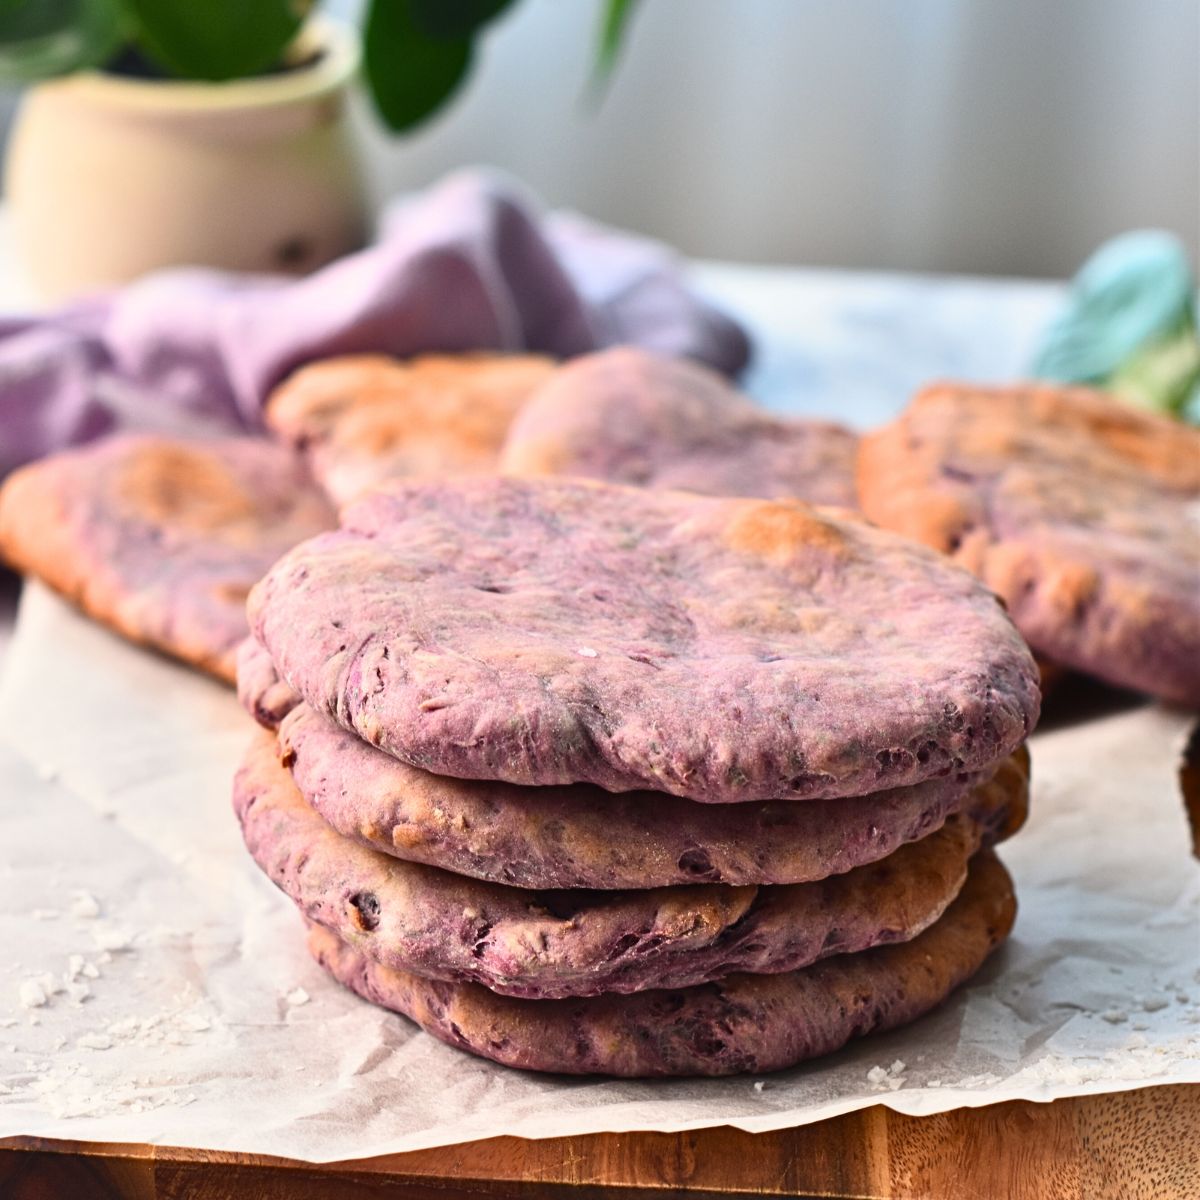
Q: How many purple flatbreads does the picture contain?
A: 8